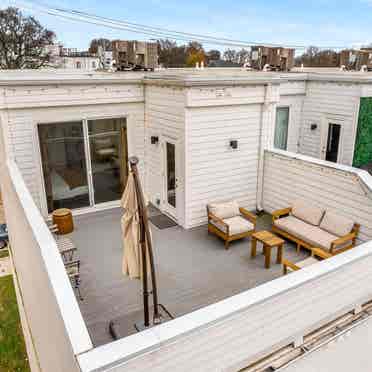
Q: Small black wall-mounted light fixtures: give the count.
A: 3